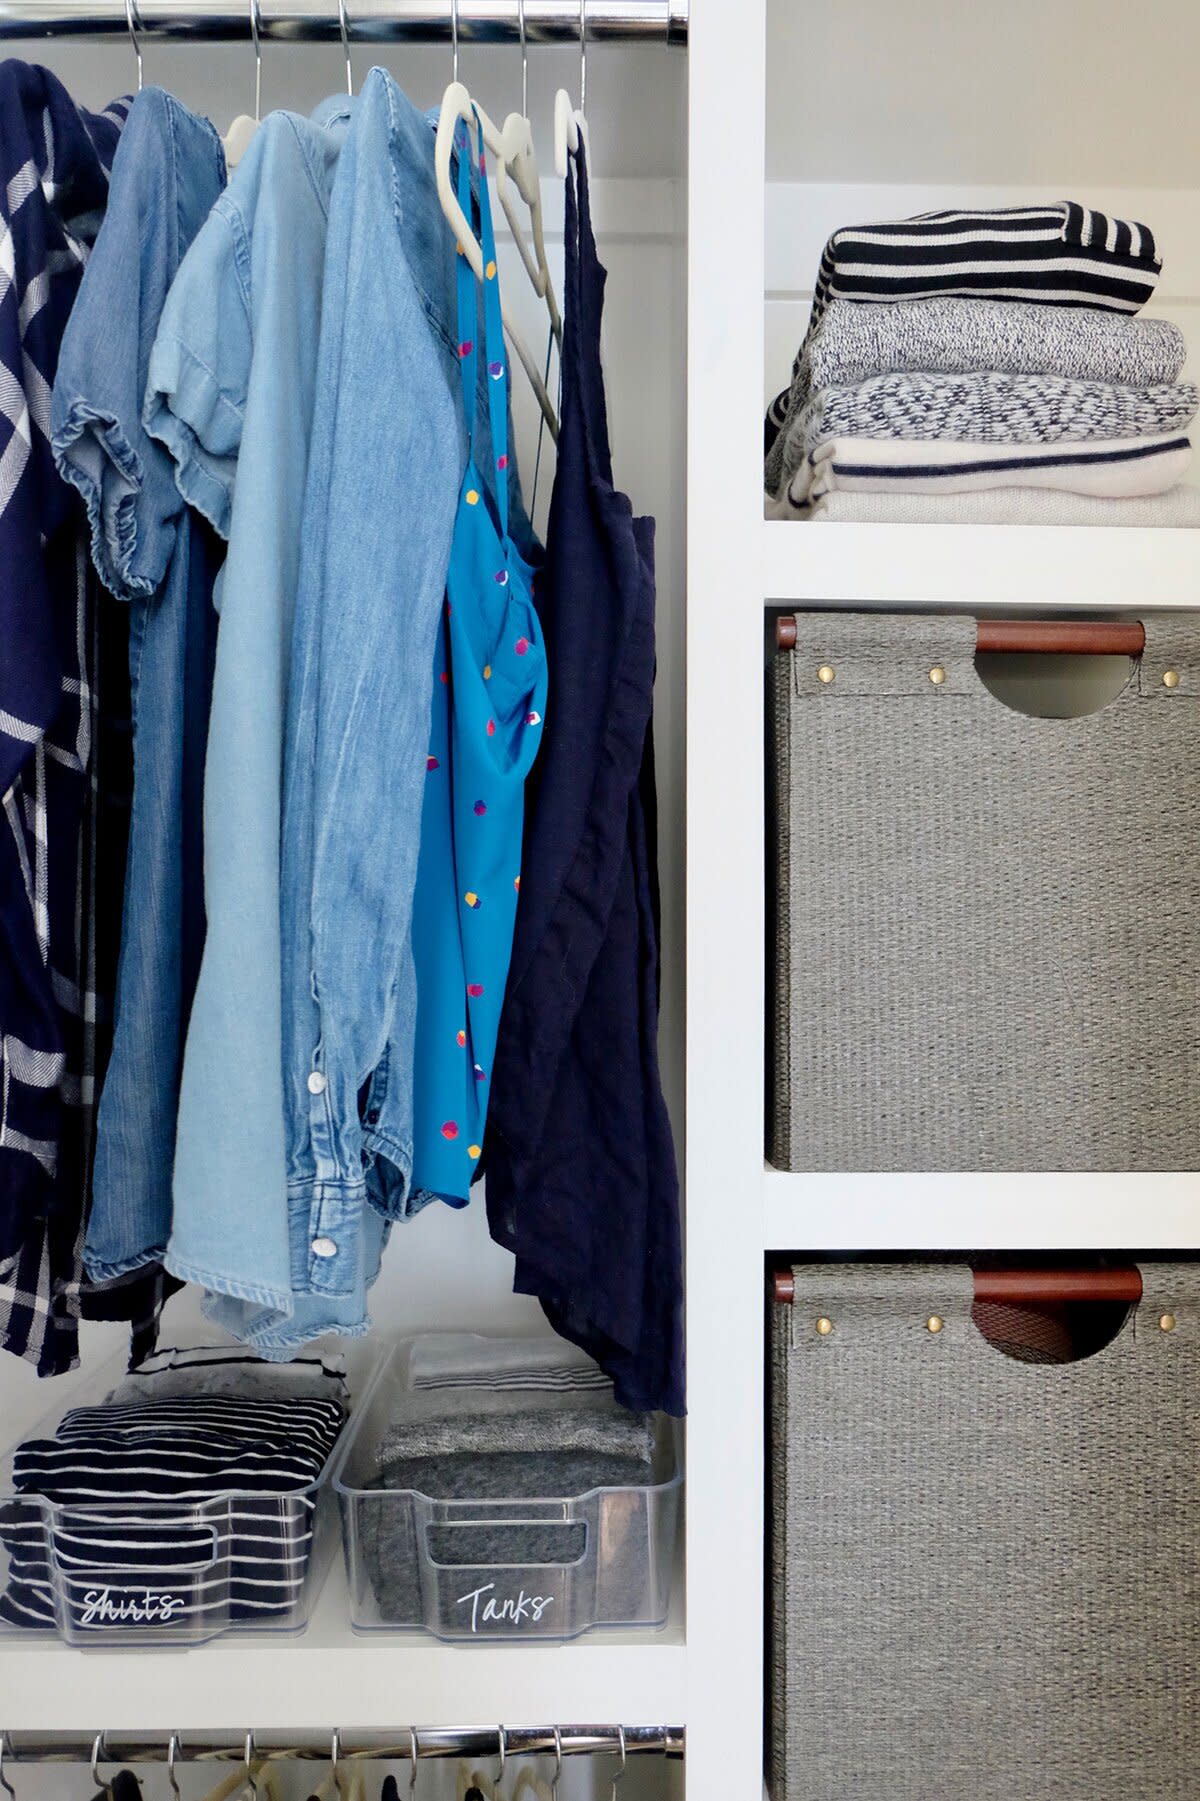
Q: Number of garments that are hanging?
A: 6